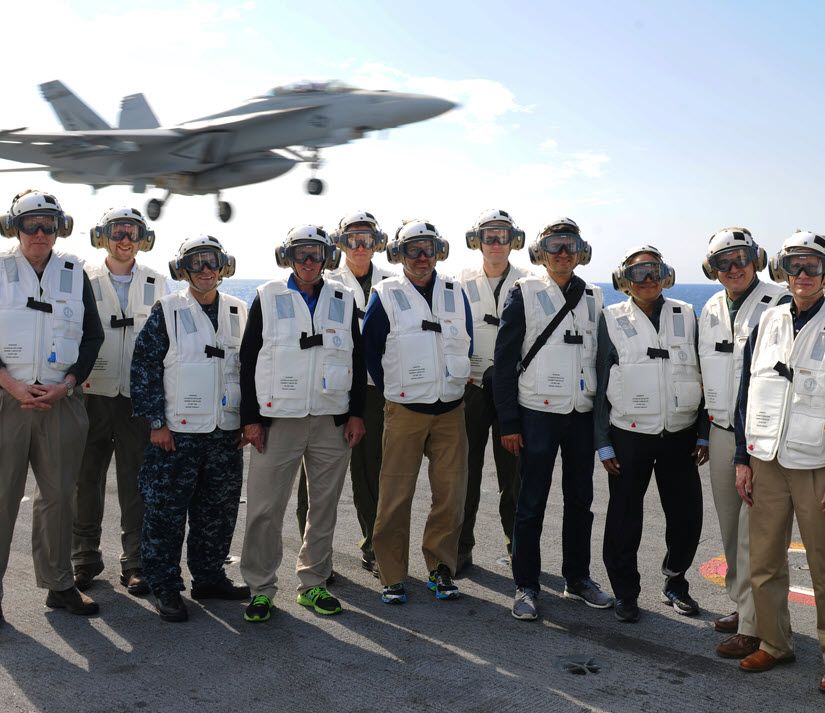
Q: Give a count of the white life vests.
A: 11